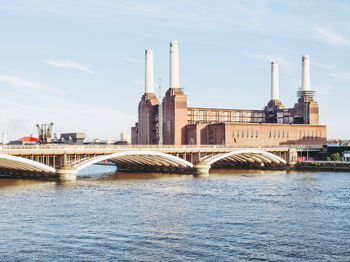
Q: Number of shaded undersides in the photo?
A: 3